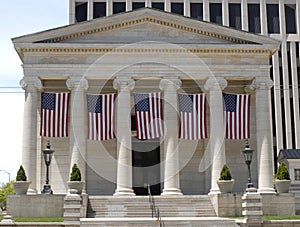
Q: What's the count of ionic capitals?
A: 6